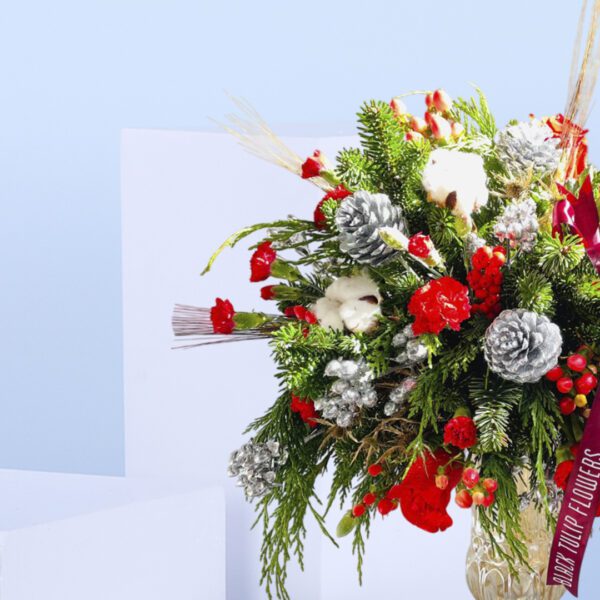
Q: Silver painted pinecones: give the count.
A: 3